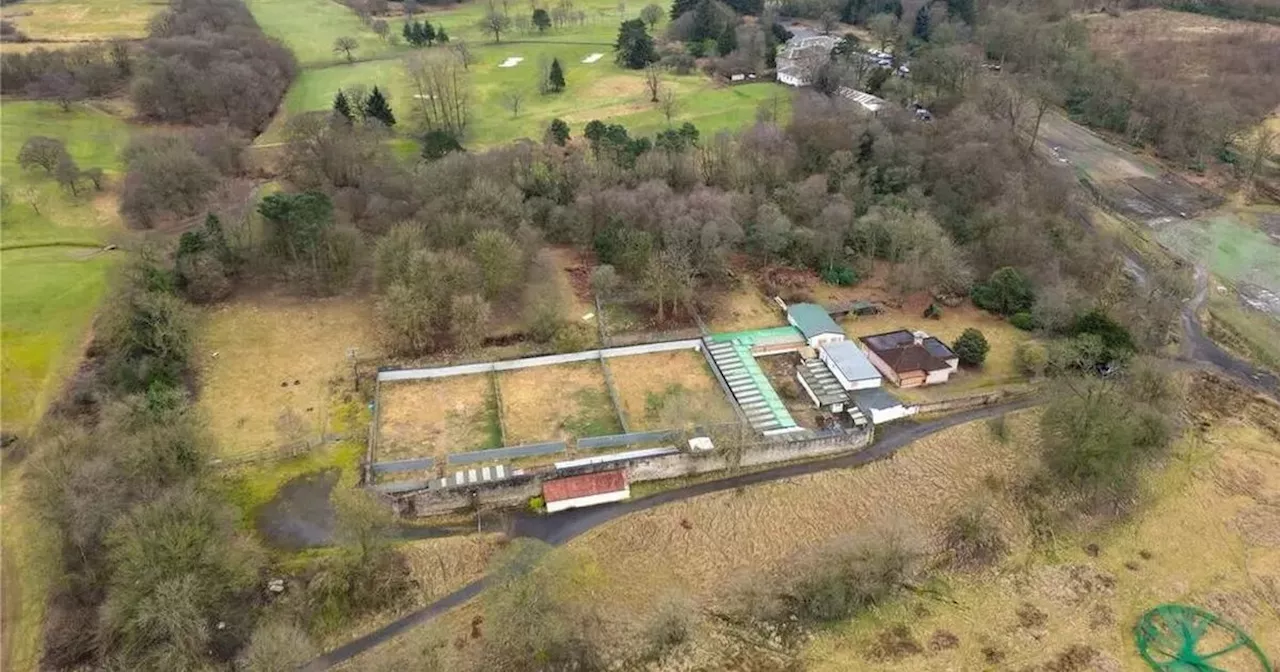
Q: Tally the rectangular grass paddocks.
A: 3